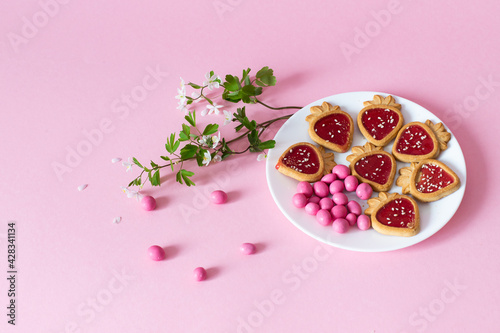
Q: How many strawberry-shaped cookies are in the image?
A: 7